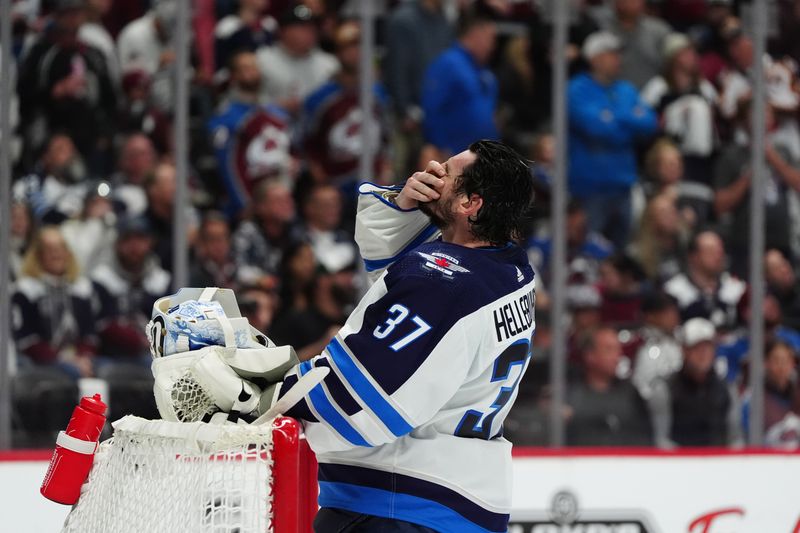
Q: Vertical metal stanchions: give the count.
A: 5